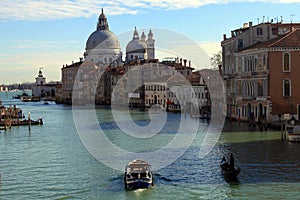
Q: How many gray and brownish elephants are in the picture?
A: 0